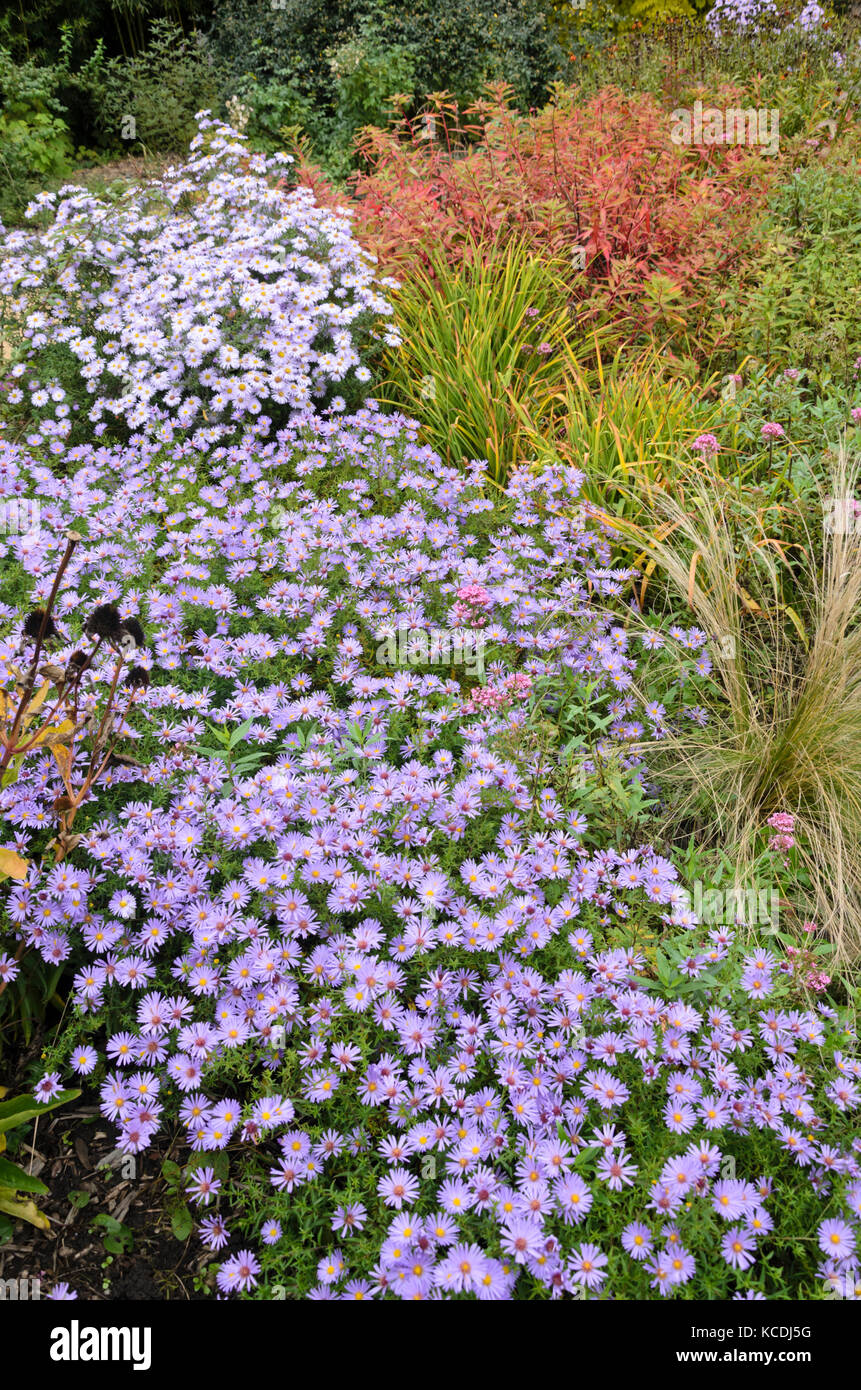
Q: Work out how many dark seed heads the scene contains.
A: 5